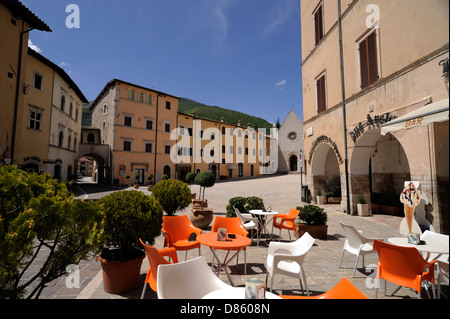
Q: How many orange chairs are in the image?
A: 6